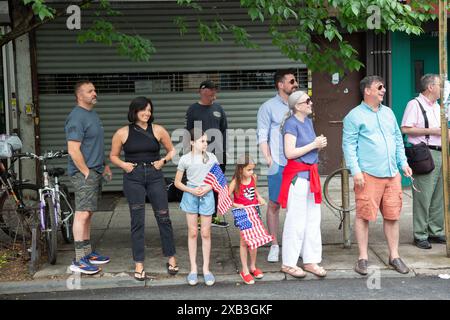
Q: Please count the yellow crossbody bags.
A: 0